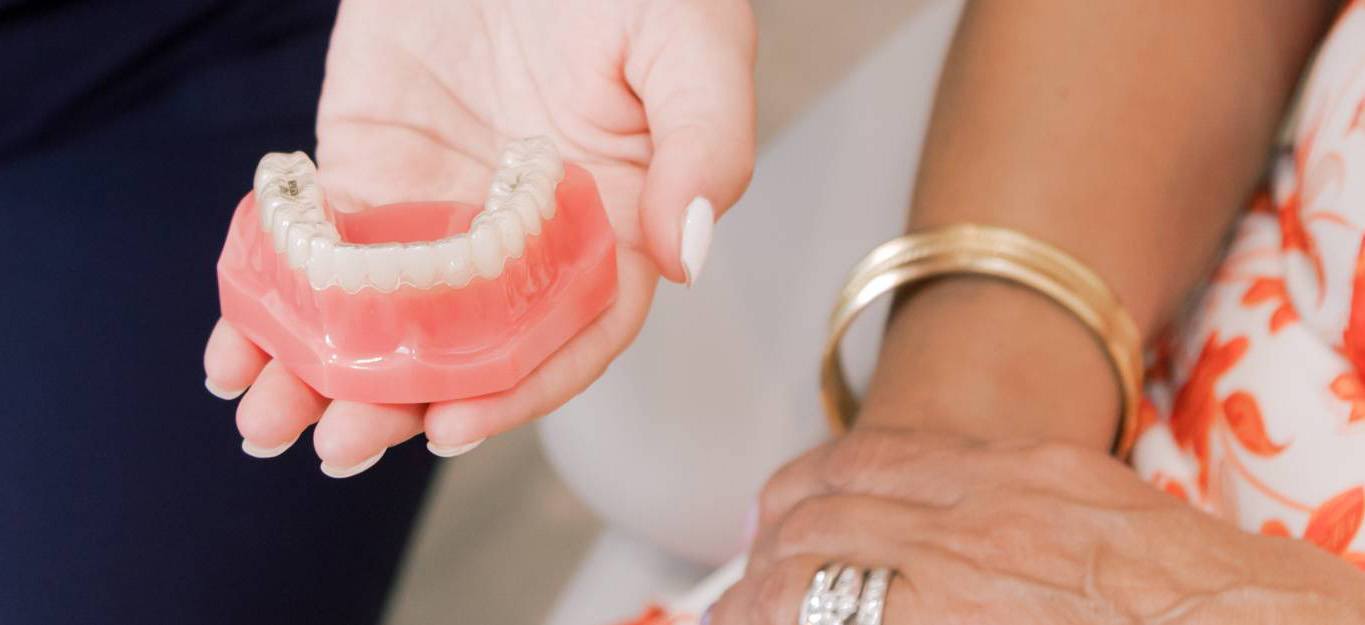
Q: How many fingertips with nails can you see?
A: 5